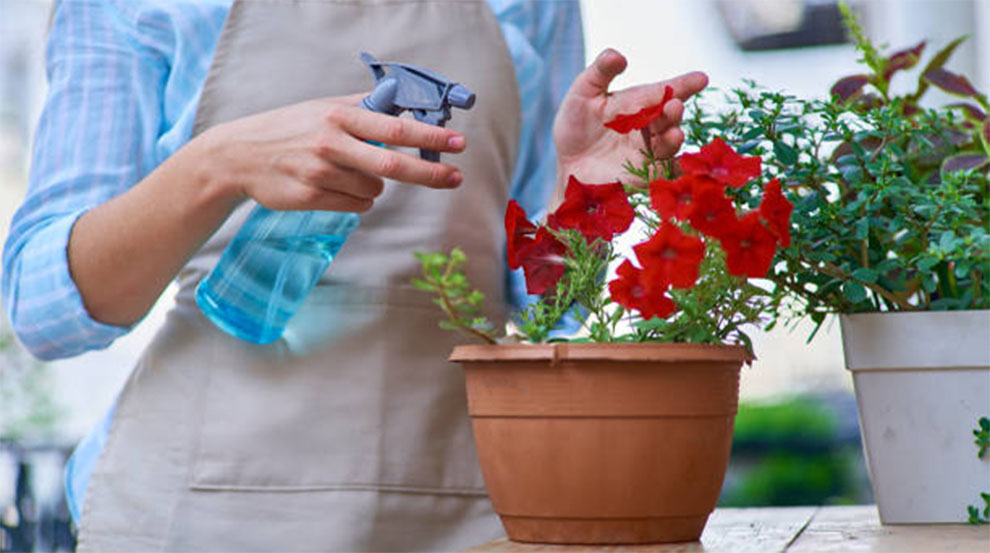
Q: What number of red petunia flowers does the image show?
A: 11